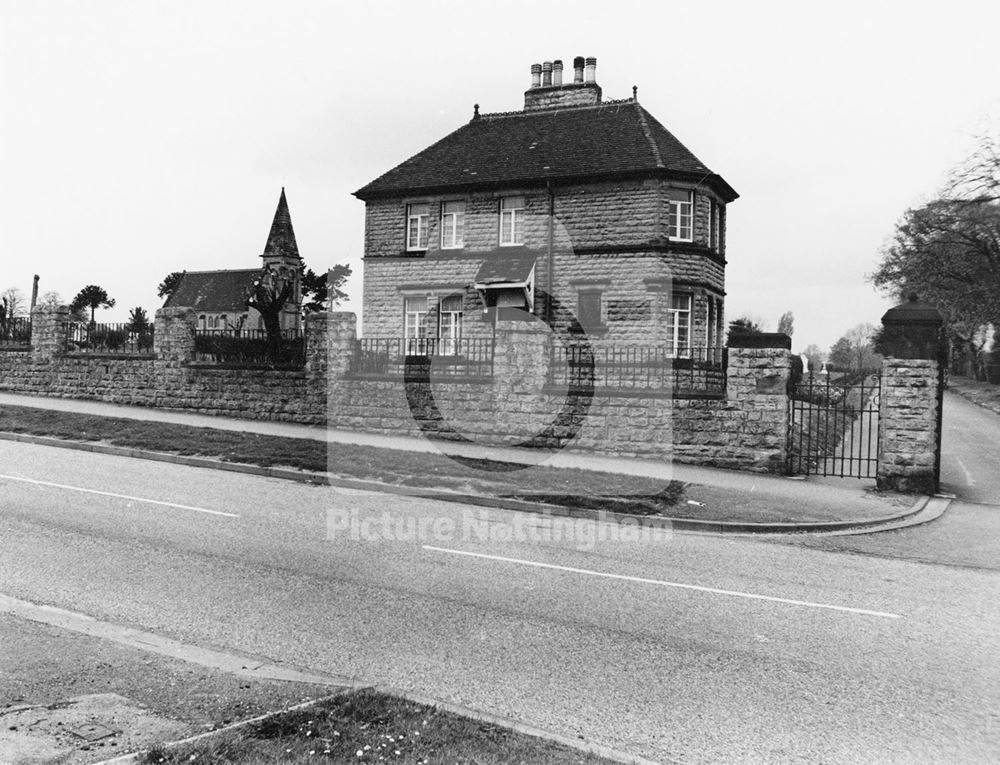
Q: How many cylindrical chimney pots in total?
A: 5